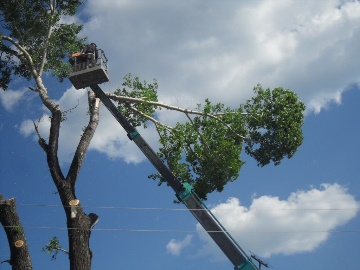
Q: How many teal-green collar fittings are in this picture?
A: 3